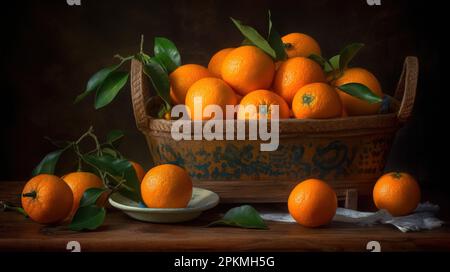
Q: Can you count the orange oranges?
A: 15